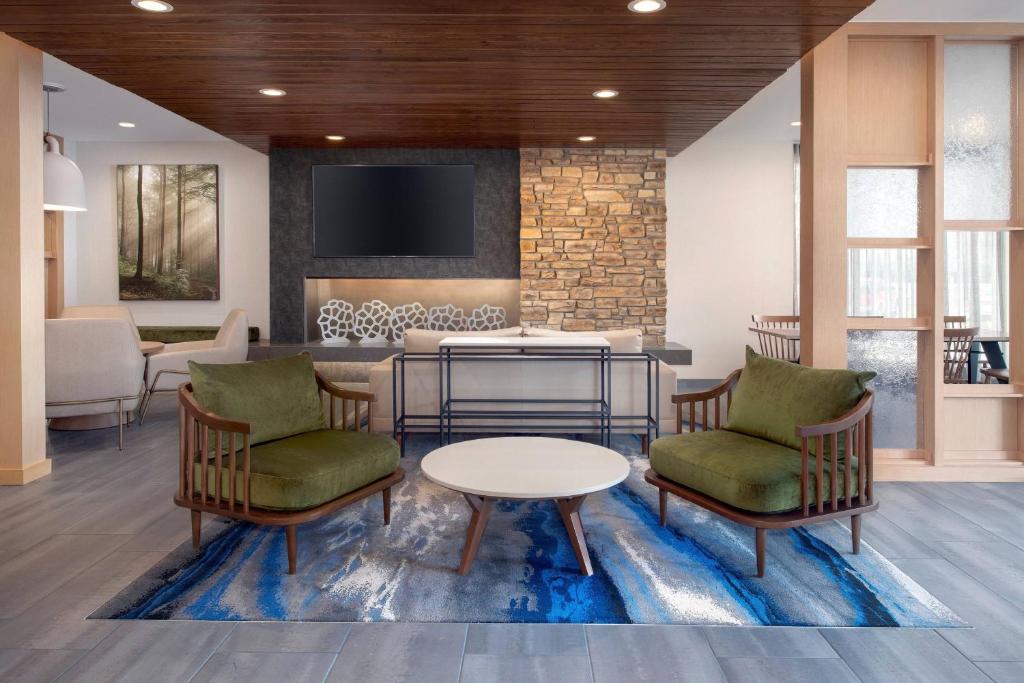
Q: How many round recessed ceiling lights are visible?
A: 8